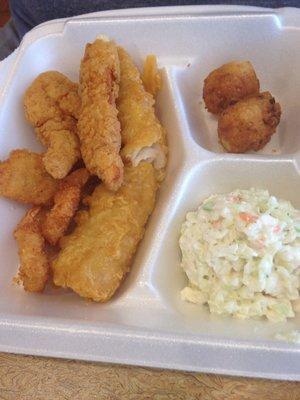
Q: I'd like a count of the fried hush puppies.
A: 2